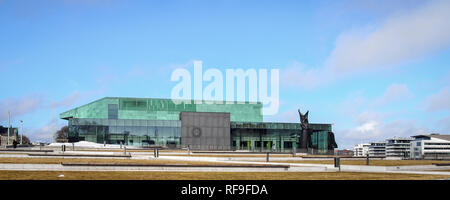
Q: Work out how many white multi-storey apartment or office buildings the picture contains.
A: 4